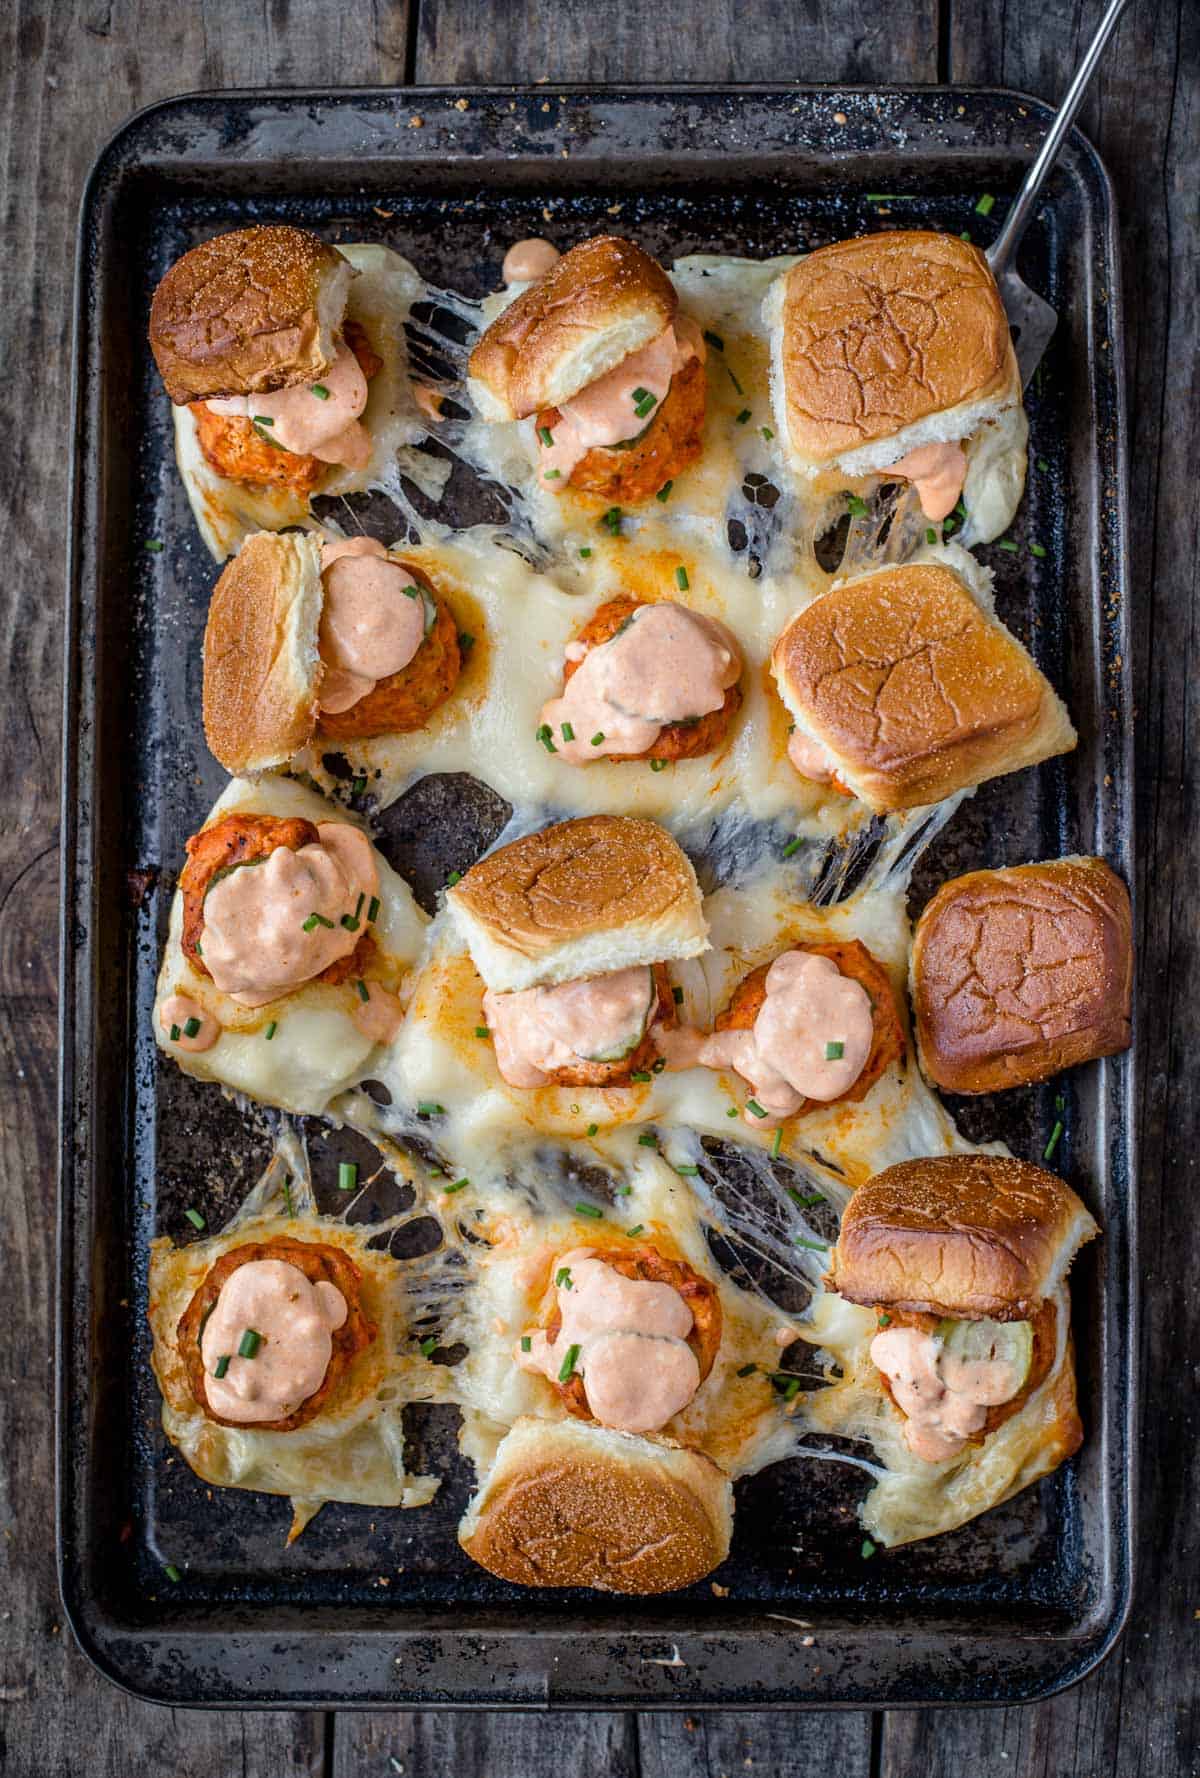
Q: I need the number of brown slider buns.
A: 9